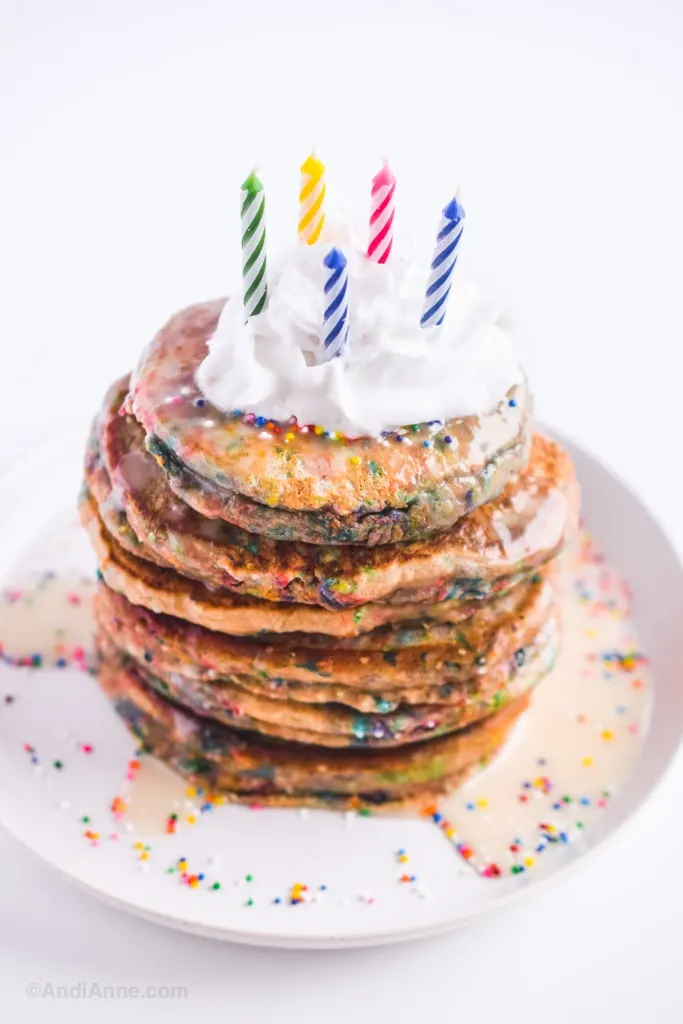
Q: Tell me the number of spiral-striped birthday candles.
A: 5